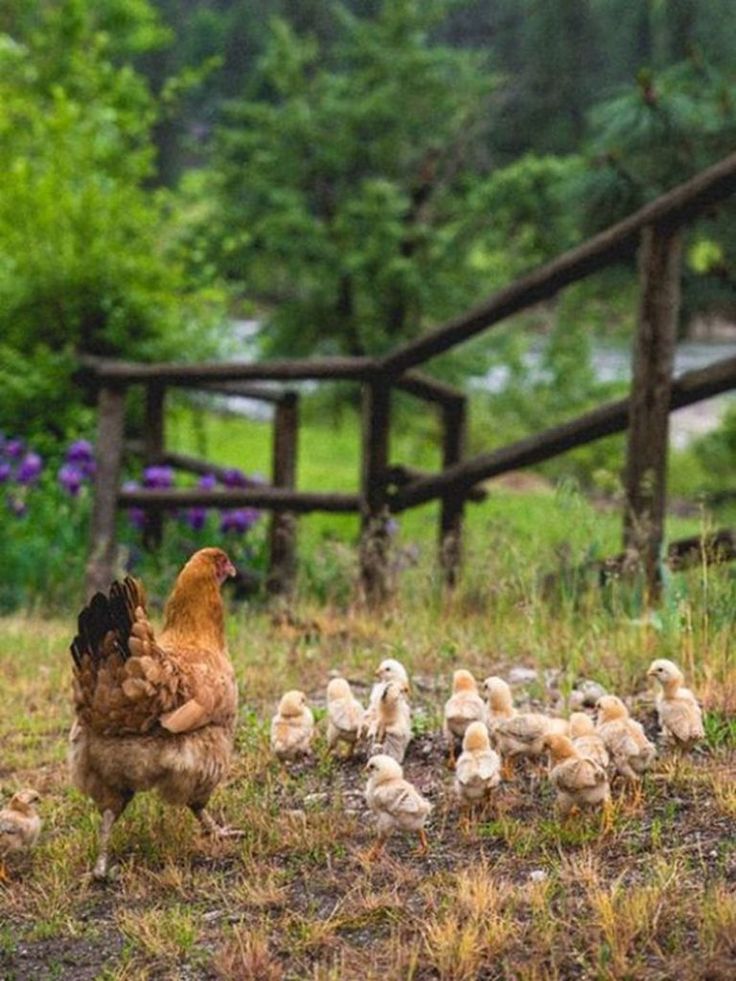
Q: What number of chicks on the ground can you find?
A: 13